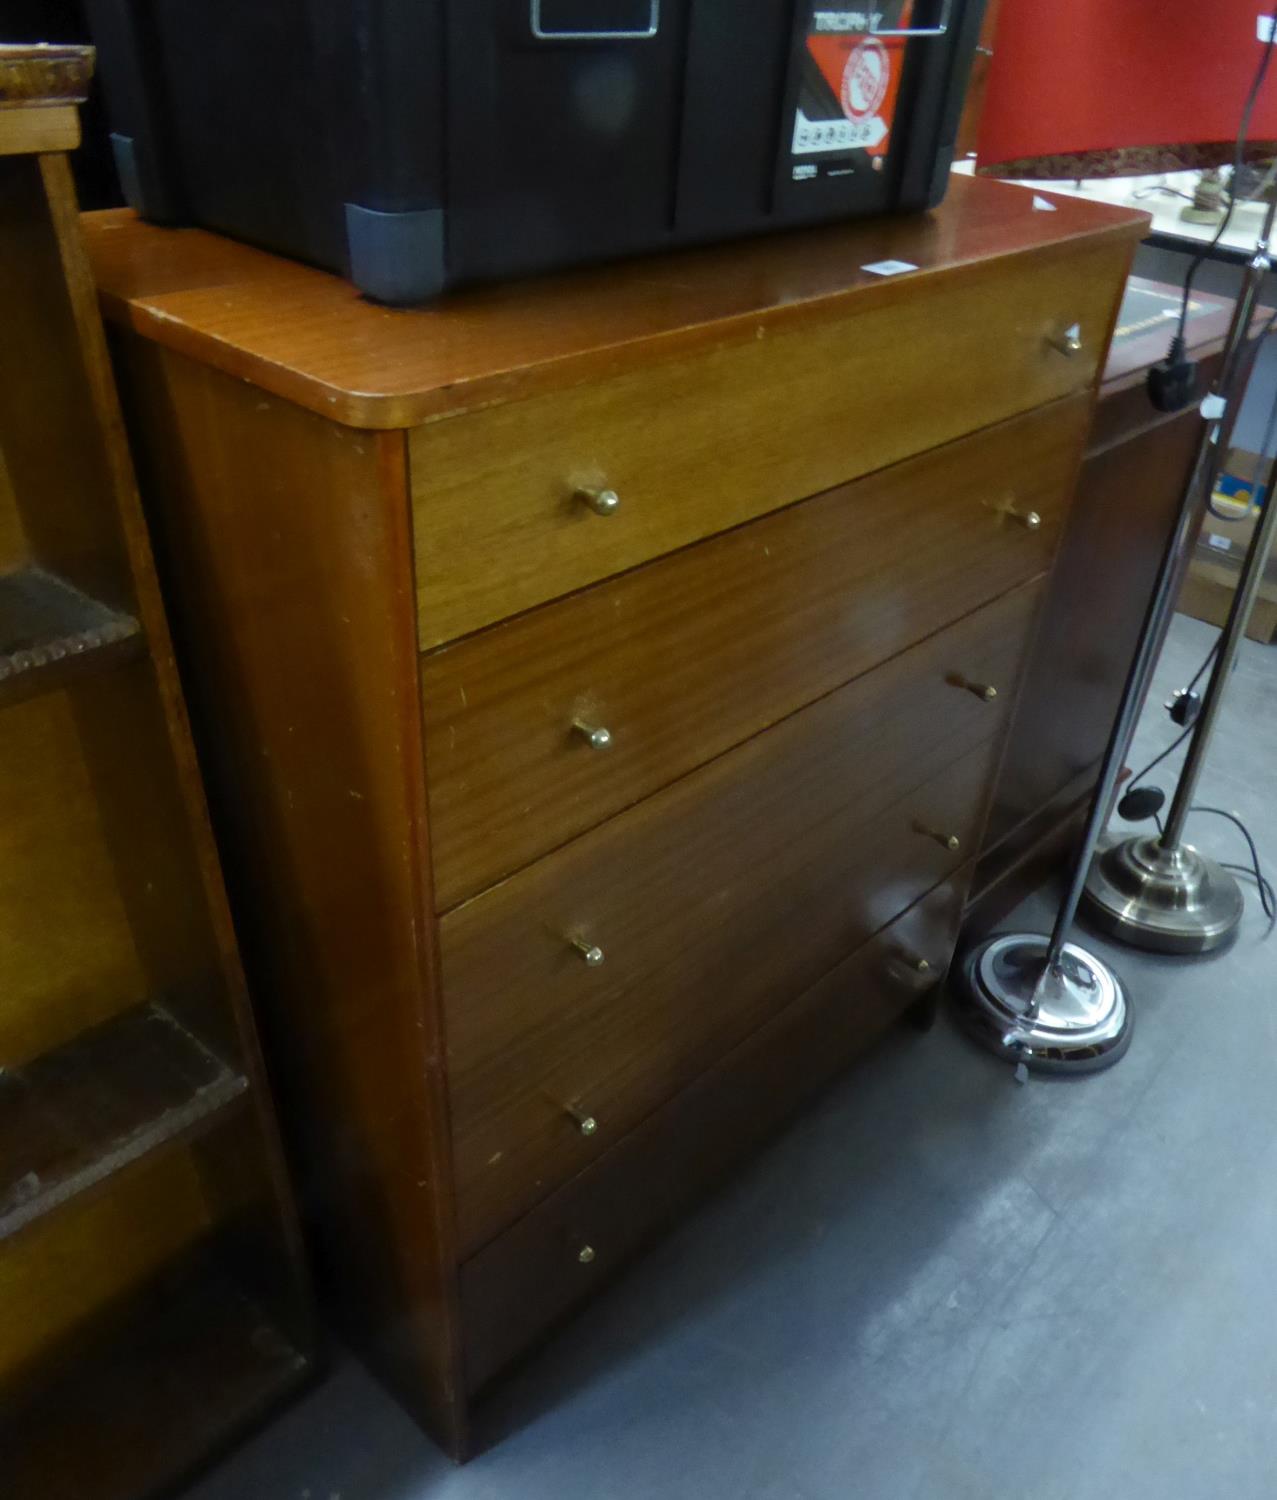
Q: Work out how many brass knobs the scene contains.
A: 10